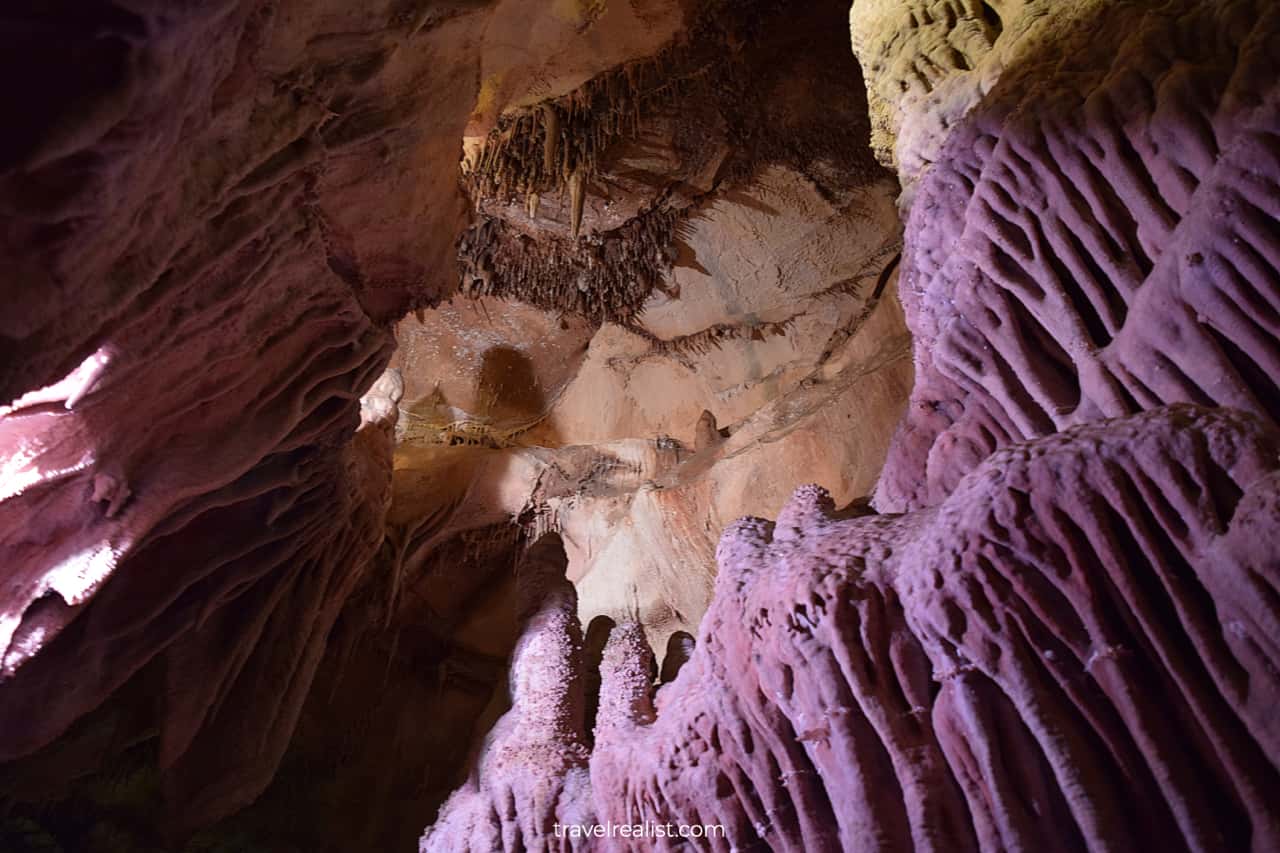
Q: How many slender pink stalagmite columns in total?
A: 2